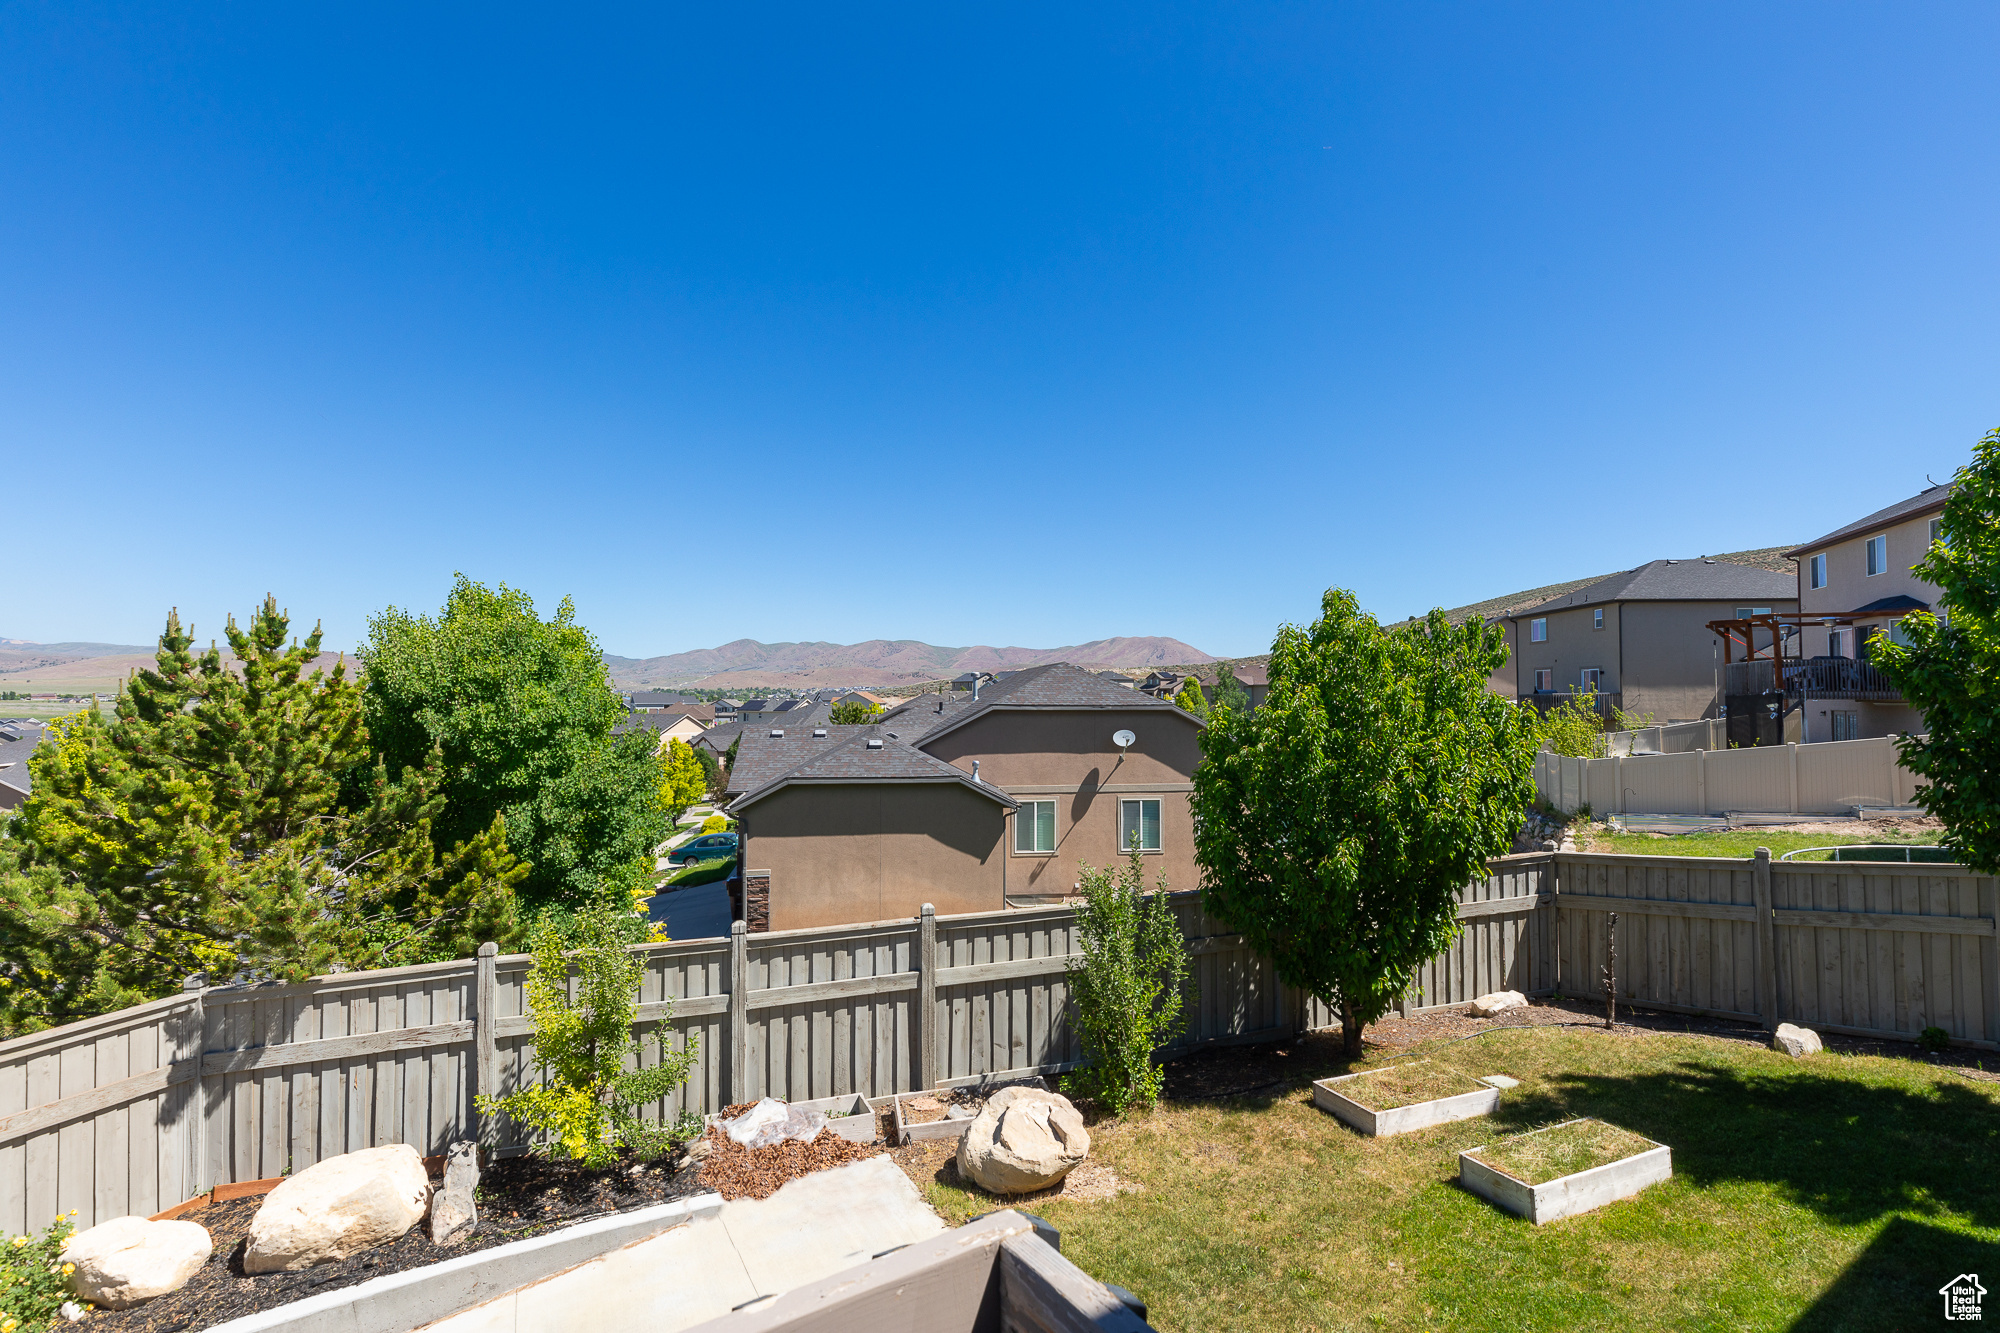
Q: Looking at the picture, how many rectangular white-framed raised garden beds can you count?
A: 2